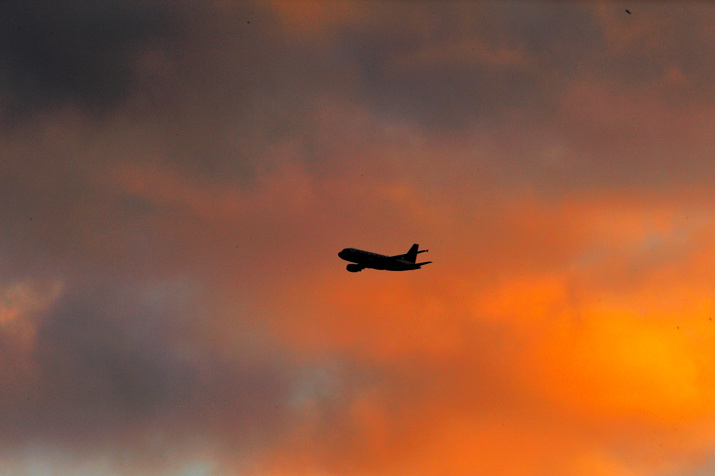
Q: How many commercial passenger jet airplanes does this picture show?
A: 1